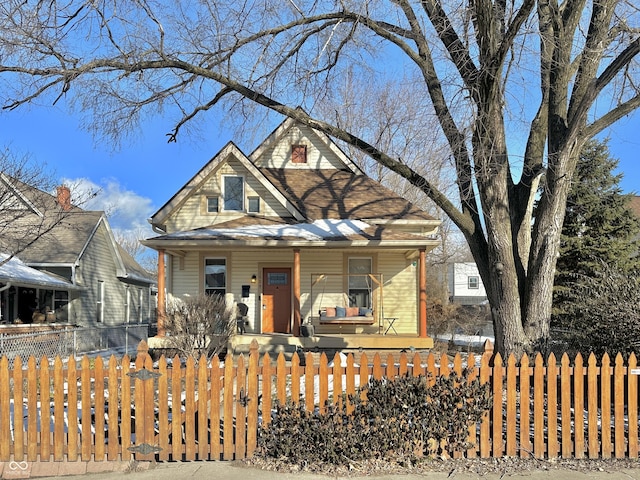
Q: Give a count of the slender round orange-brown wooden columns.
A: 3